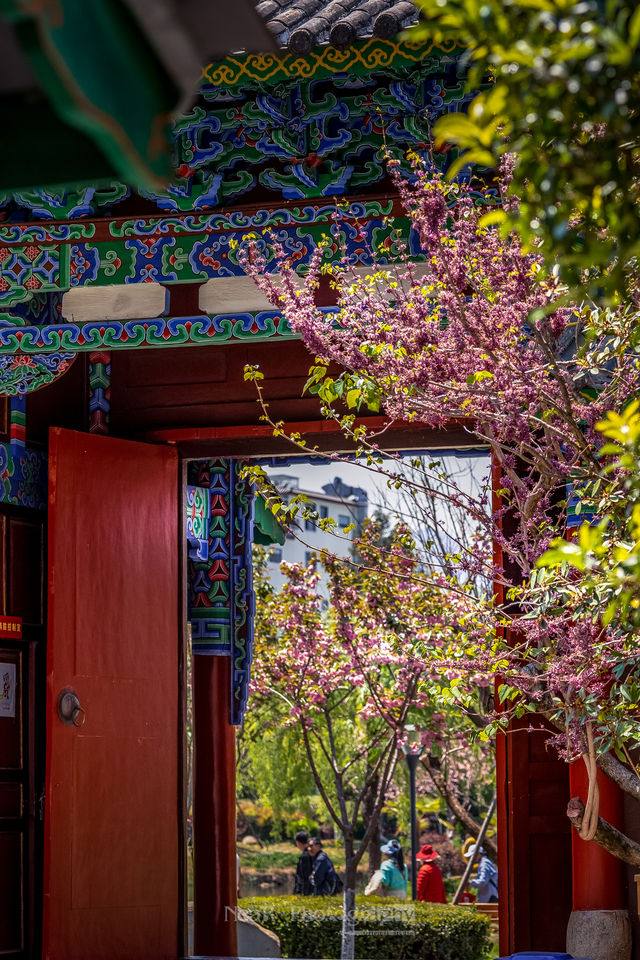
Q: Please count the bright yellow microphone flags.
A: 0